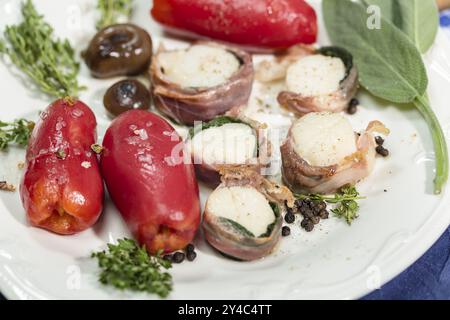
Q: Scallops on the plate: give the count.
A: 5